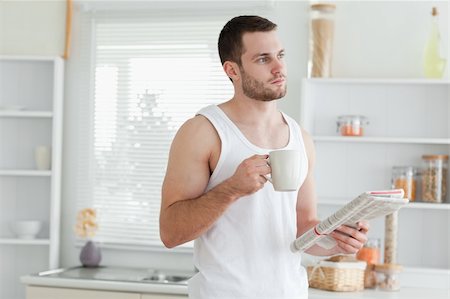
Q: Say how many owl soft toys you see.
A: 0